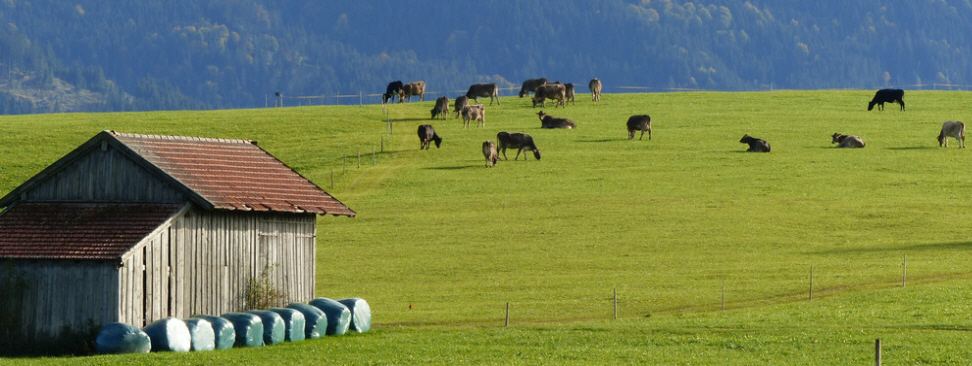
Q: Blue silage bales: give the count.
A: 10